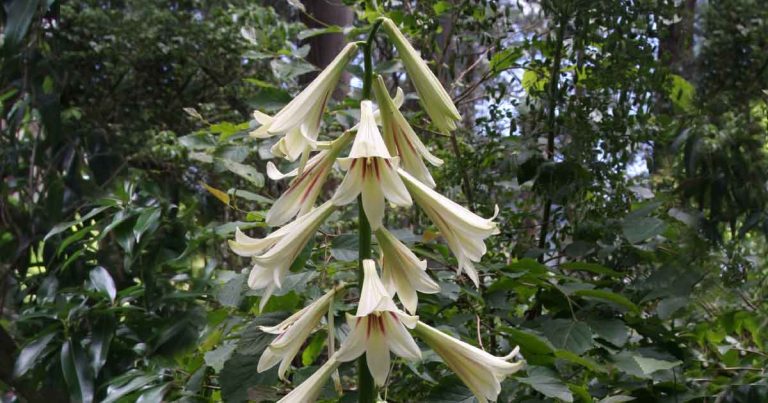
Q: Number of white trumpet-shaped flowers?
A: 12